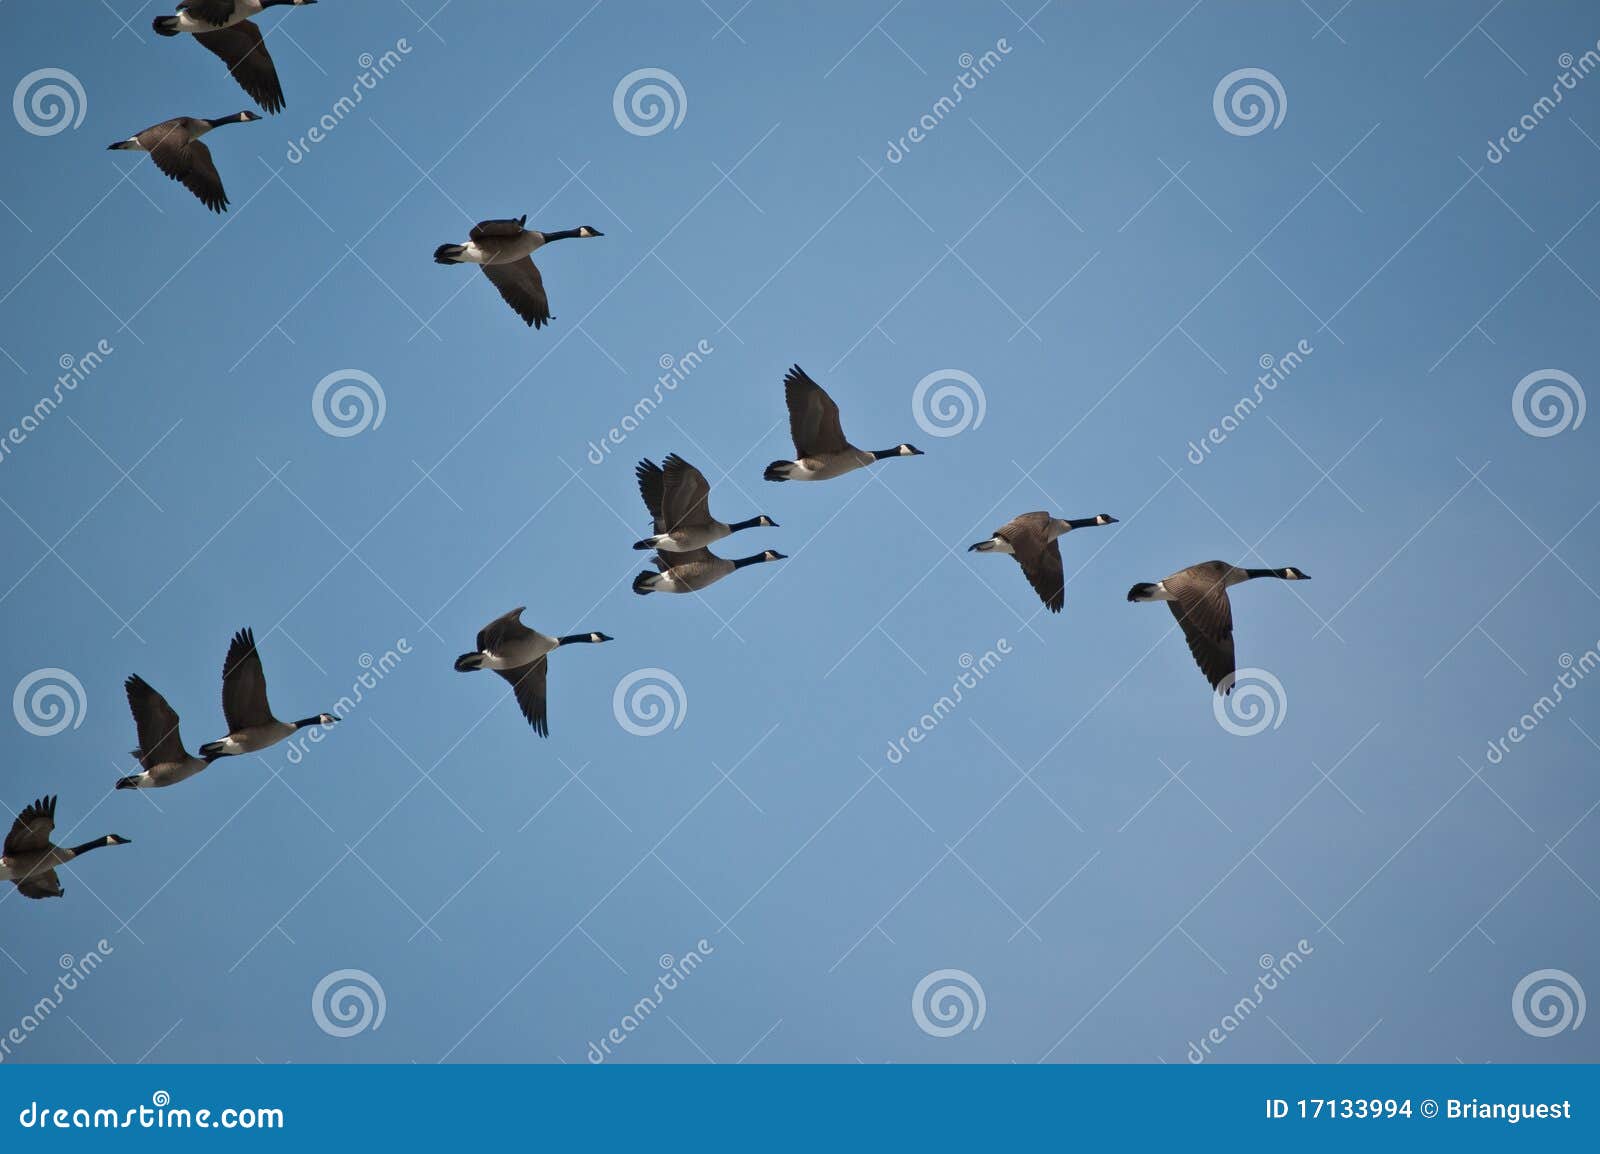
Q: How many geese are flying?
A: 12